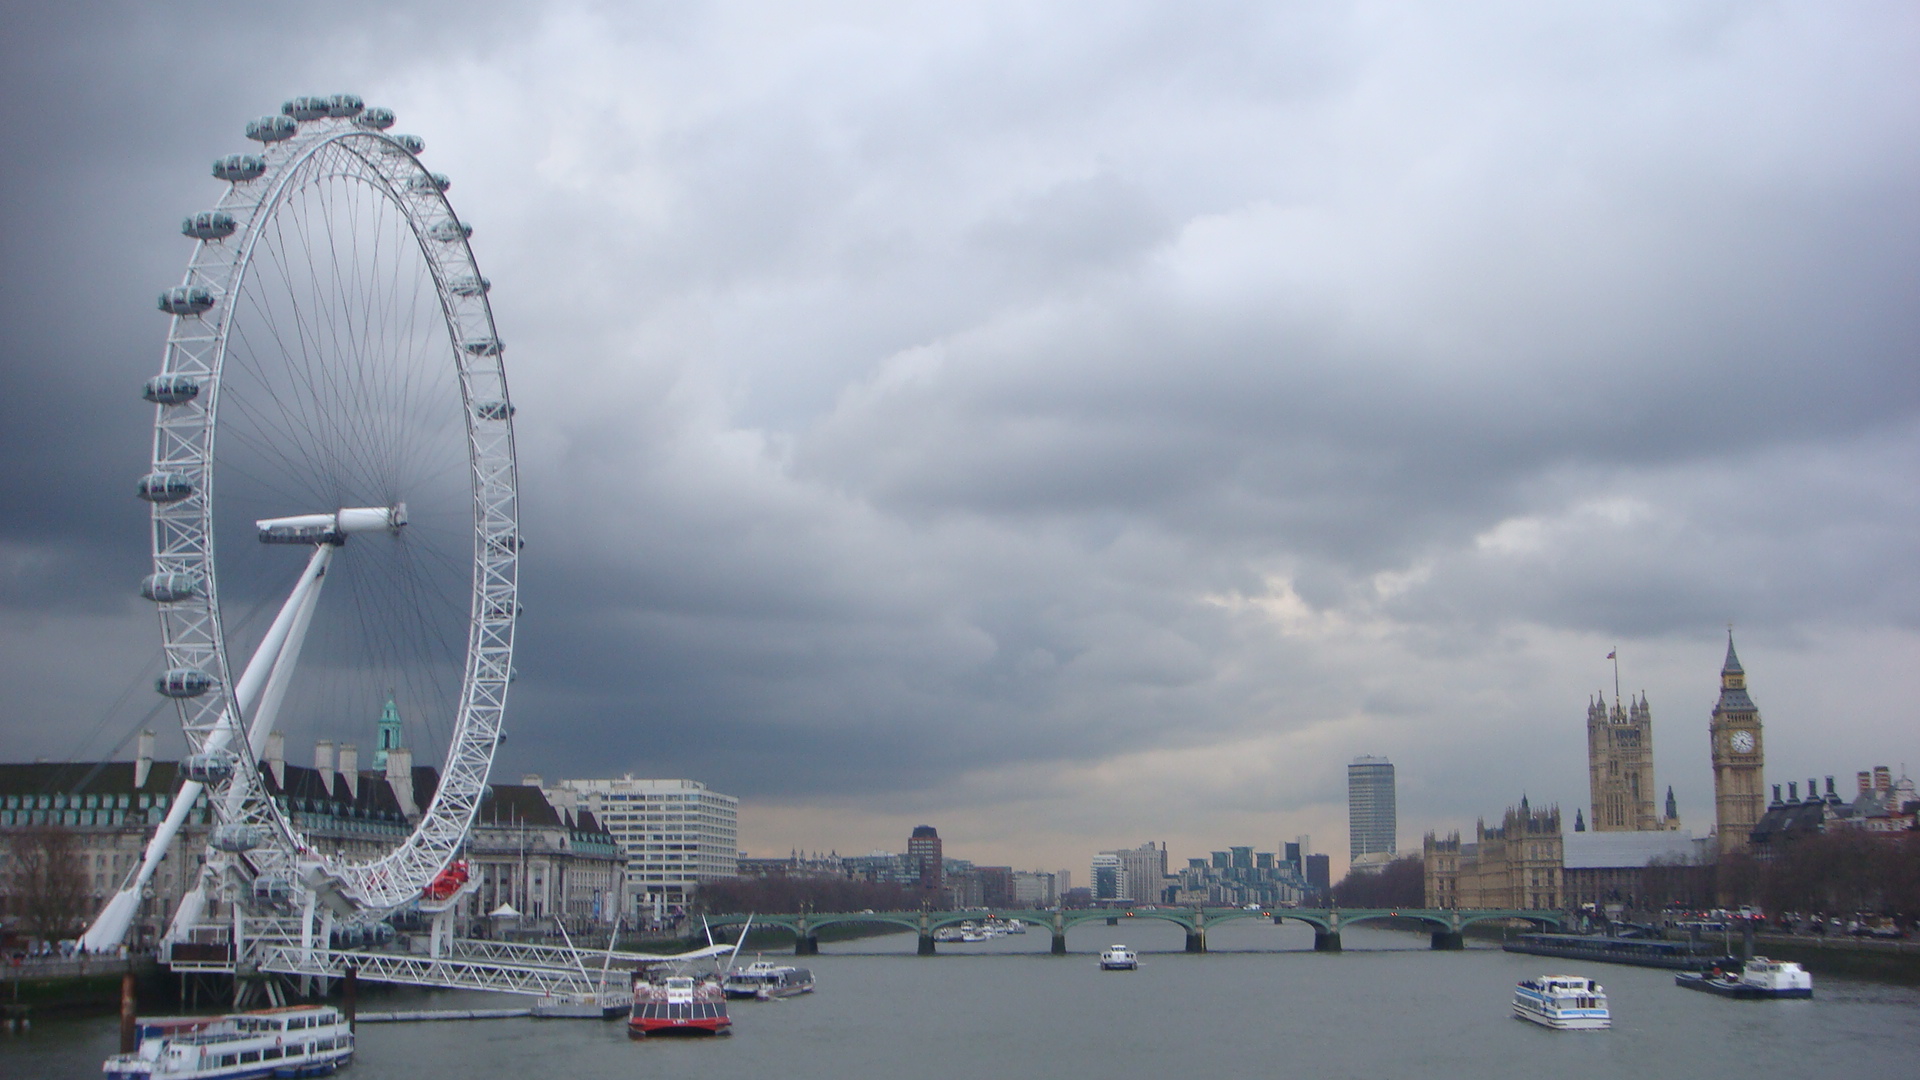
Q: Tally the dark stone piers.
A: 6